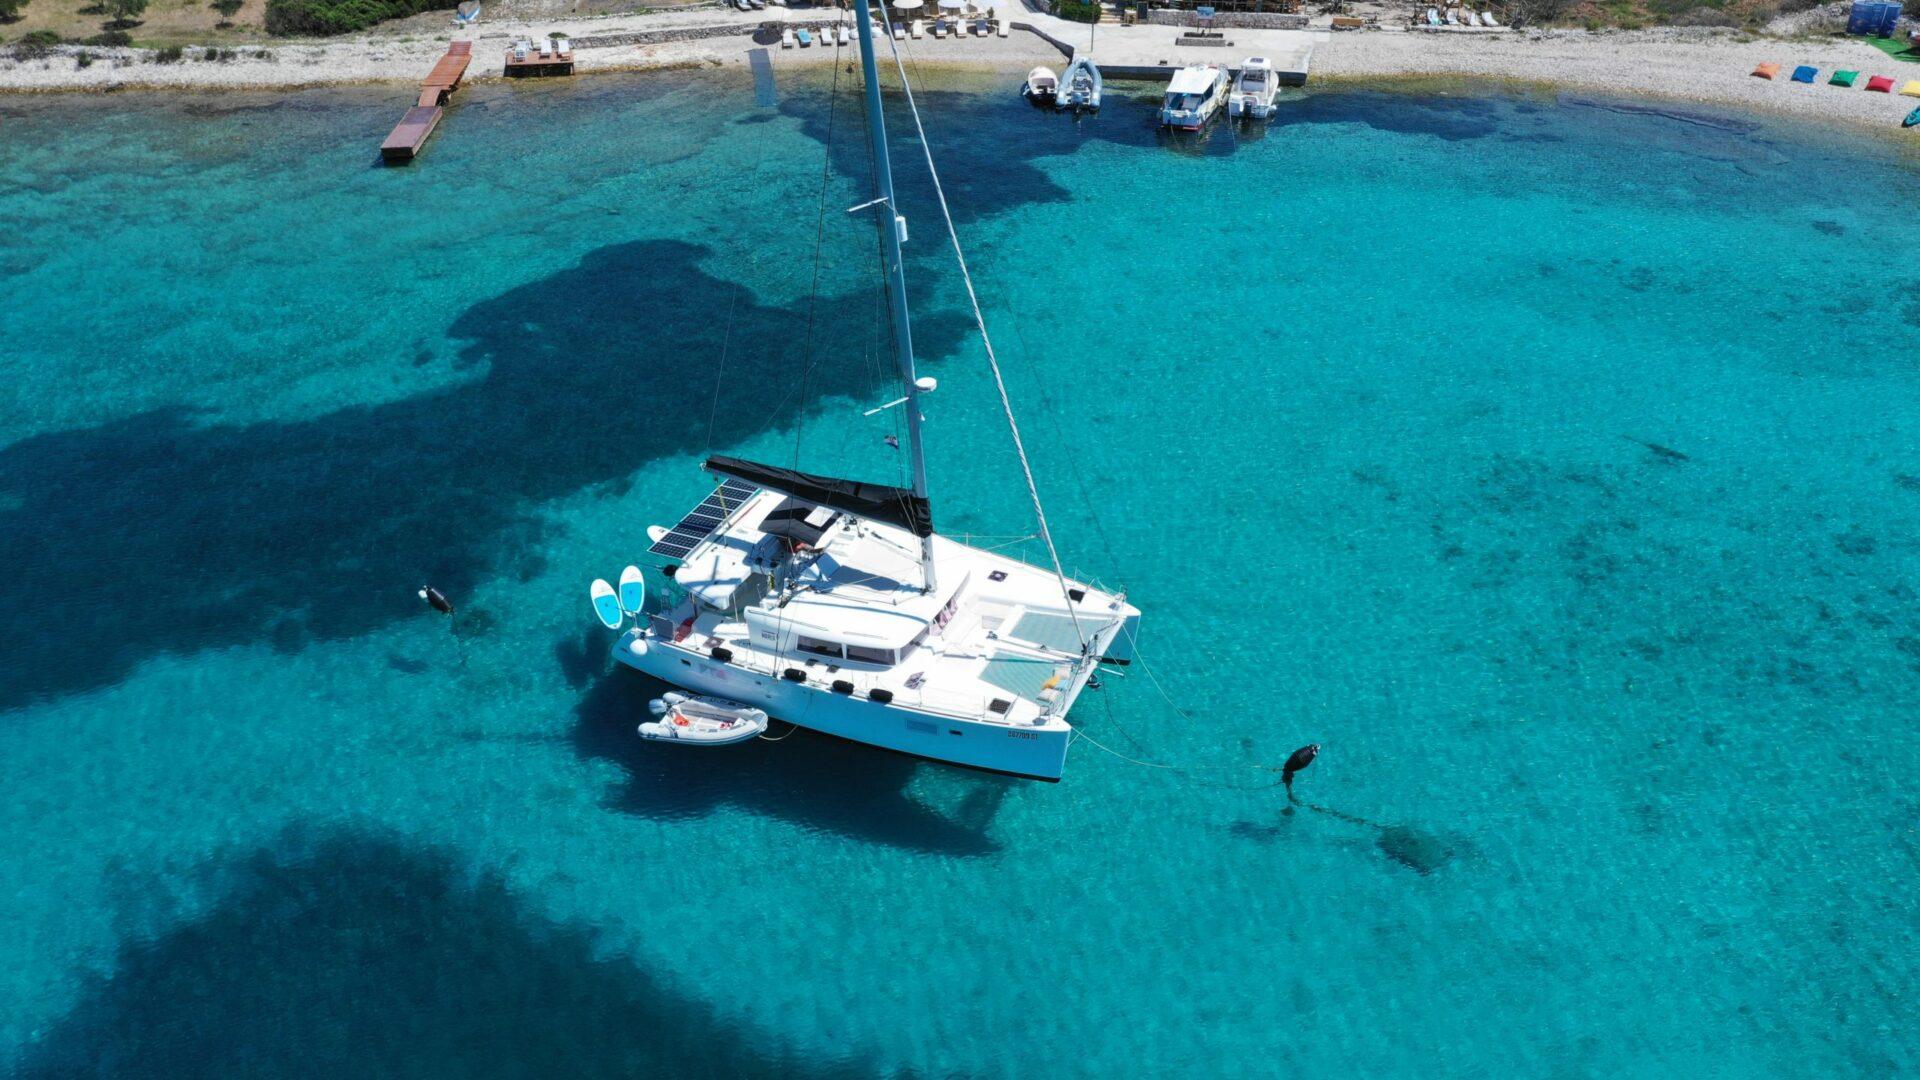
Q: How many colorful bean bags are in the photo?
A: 5